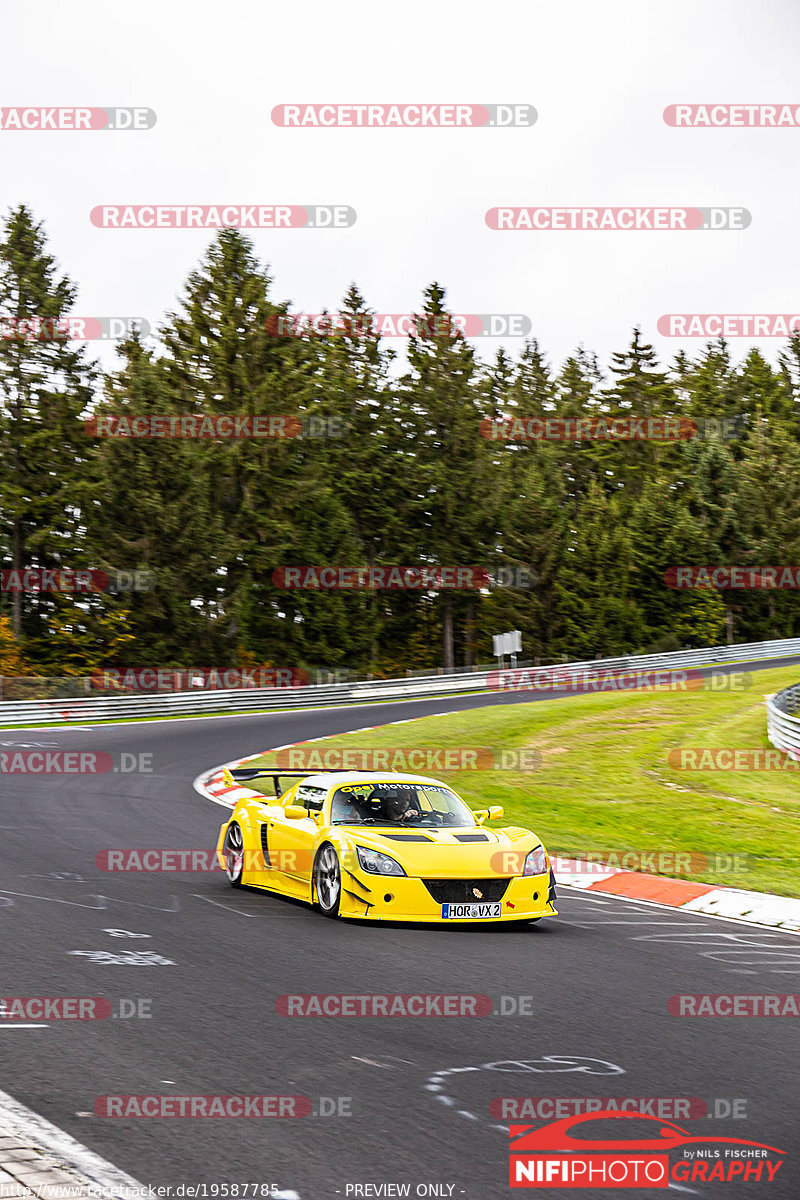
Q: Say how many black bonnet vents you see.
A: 2